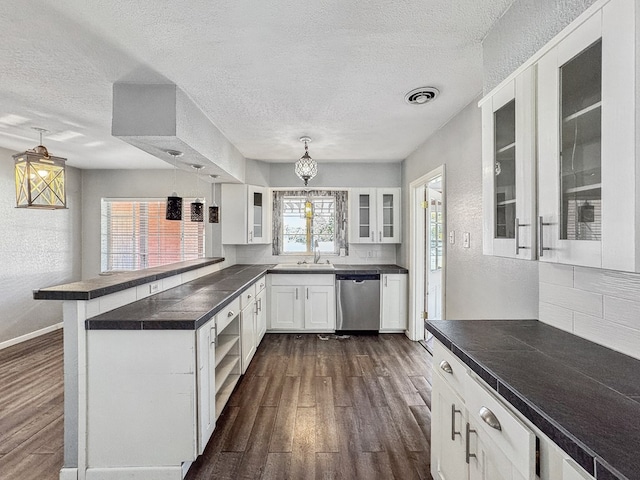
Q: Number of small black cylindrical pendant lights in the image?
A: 3